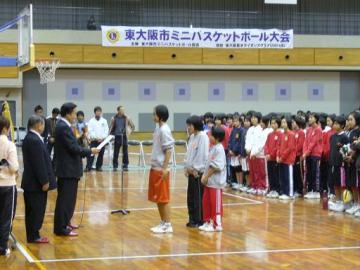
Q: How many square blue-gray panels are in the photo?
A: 8